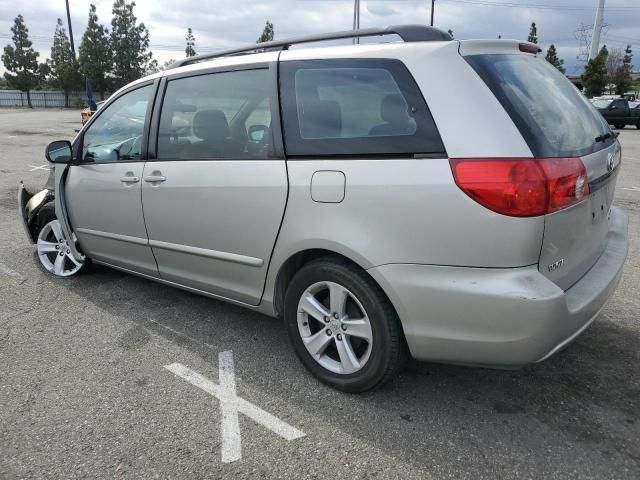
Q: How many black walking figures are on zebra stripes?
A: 0